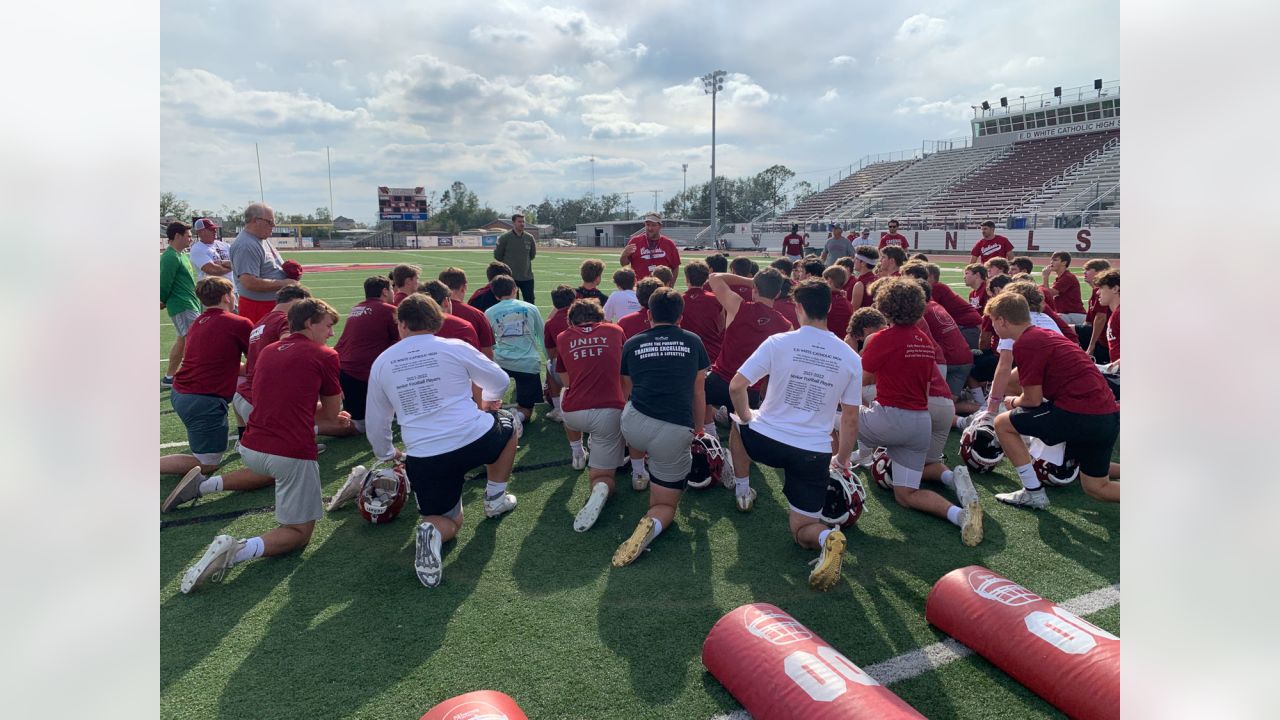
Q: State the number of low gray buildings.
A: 1